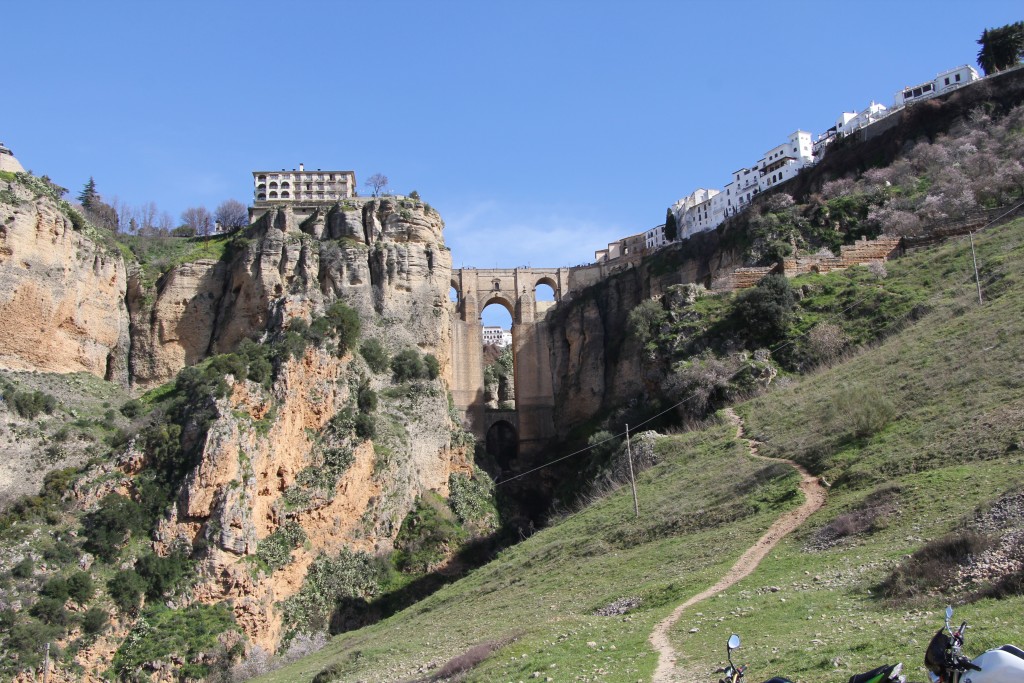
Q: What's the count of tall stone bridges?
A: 1